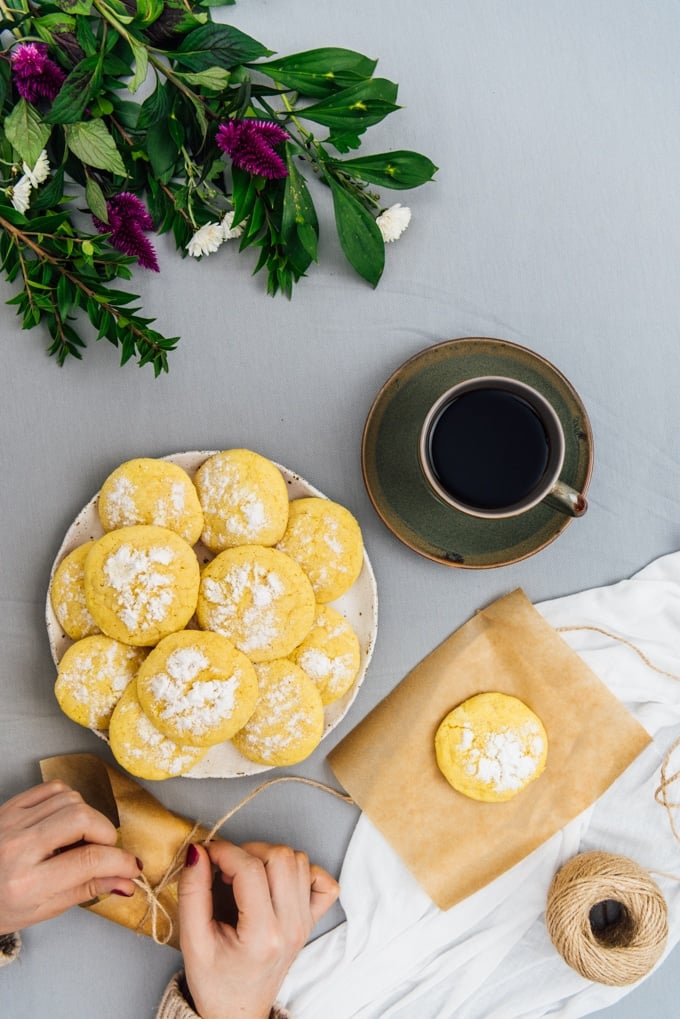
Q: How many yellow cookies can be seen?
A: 12